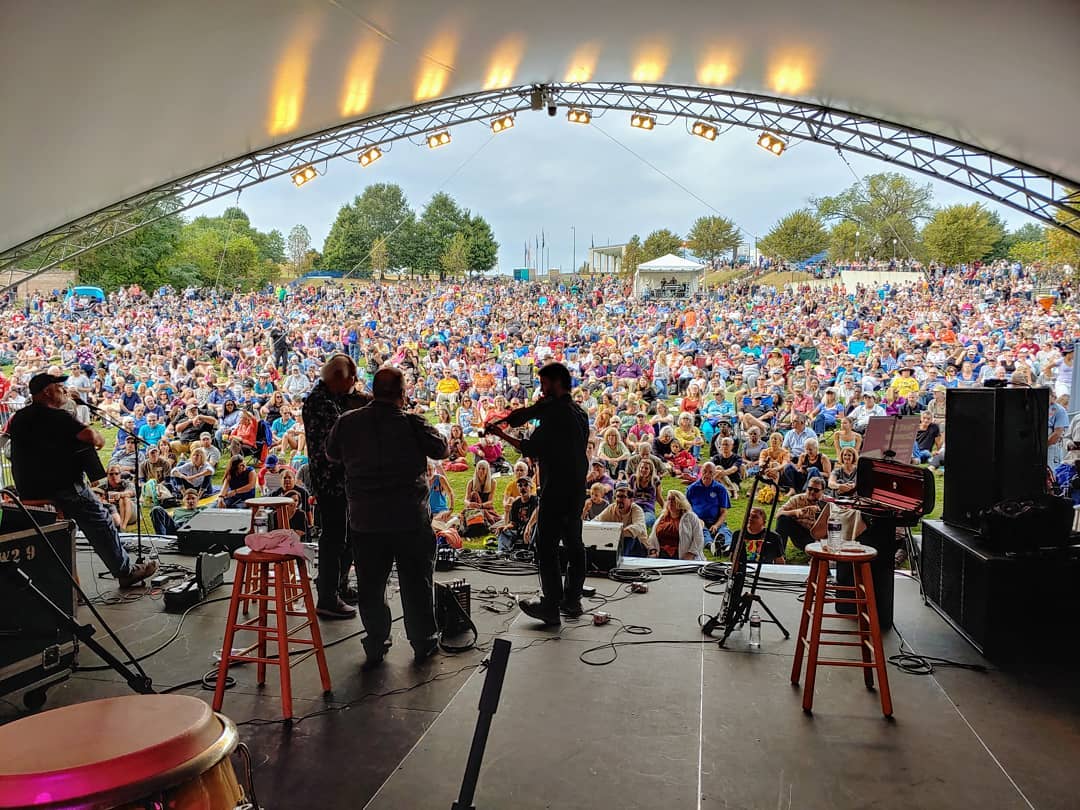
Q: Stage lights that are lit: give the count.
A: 8